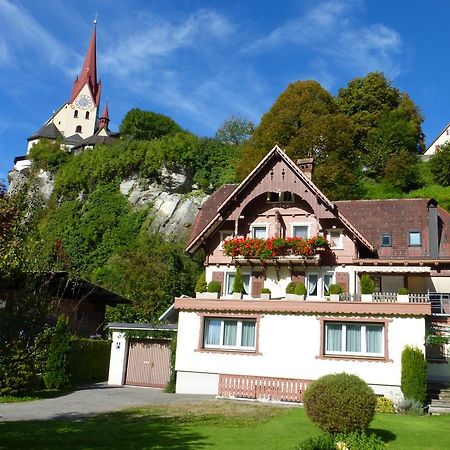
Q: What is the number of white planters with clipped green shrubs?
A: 7